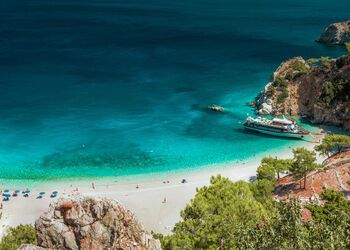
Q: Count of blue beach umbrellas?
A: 6